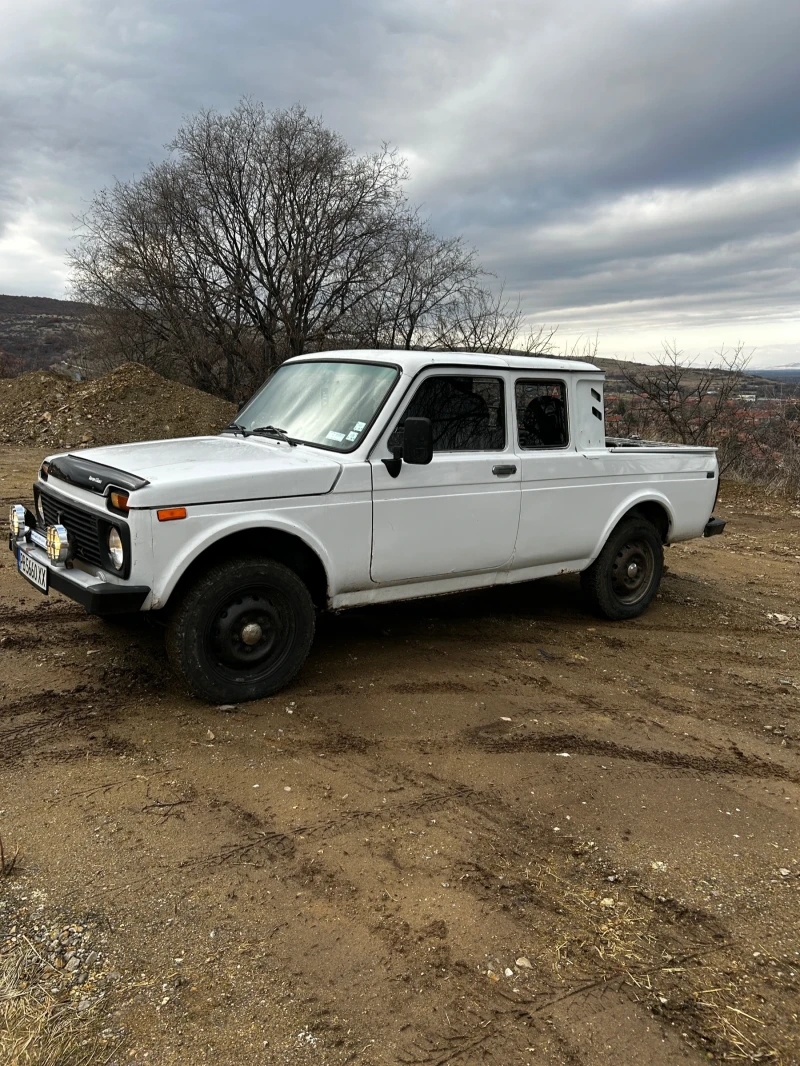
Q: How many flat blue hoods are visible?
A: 0